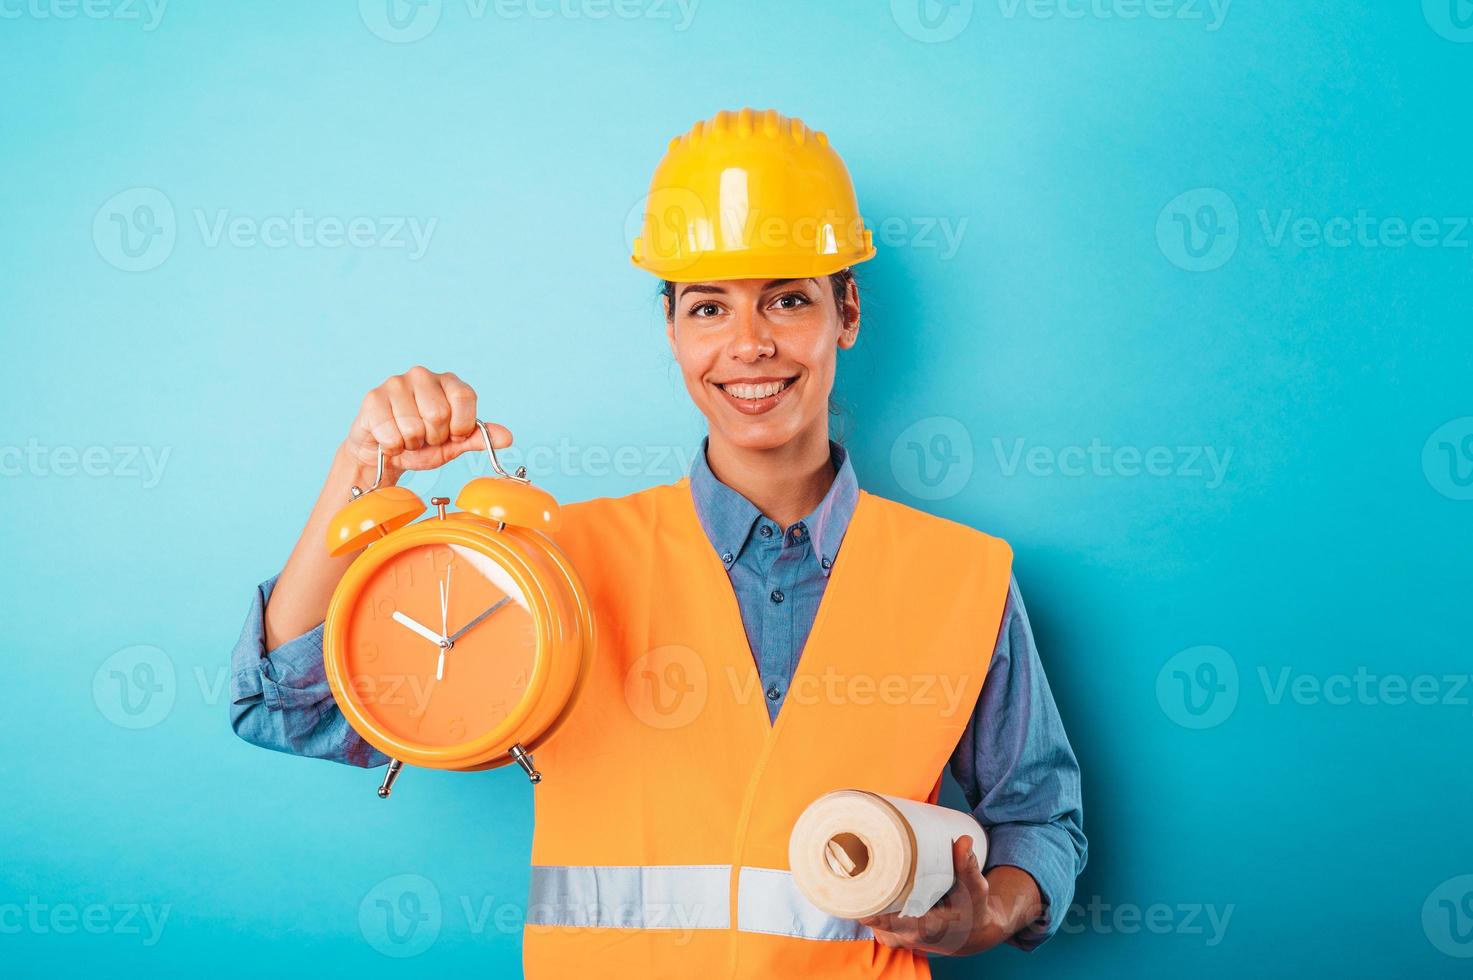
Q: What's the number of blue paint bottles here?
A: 0